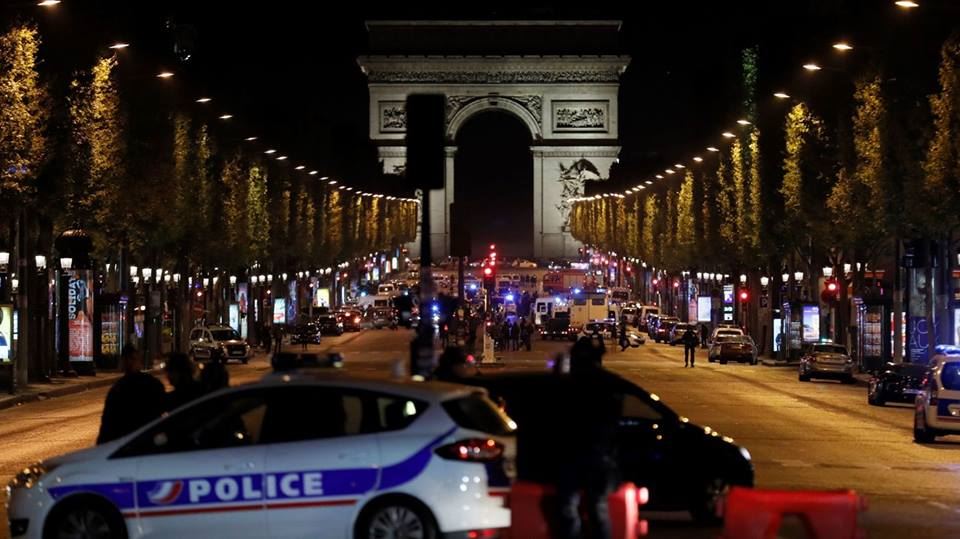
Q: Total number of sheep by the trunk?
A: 0